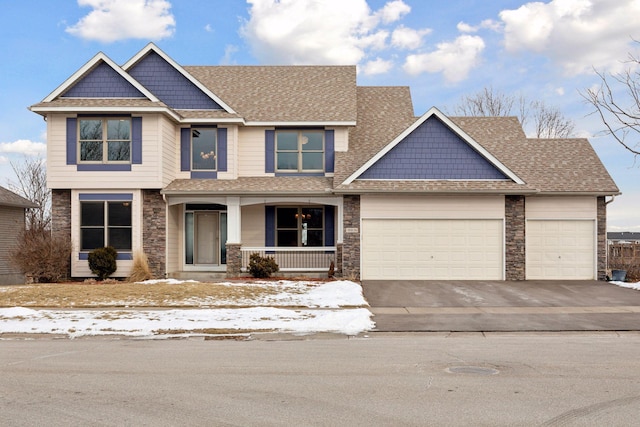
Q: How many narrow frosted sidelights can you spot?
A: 2